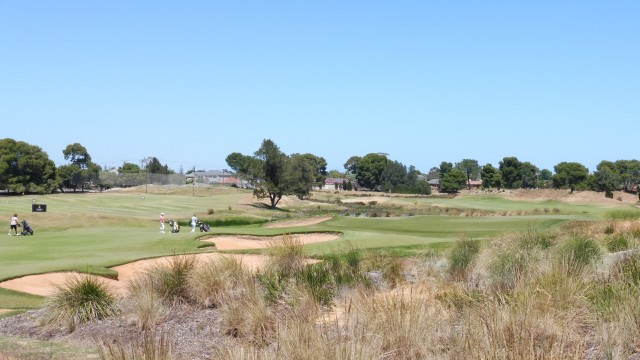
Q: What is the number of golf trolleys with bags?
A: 3